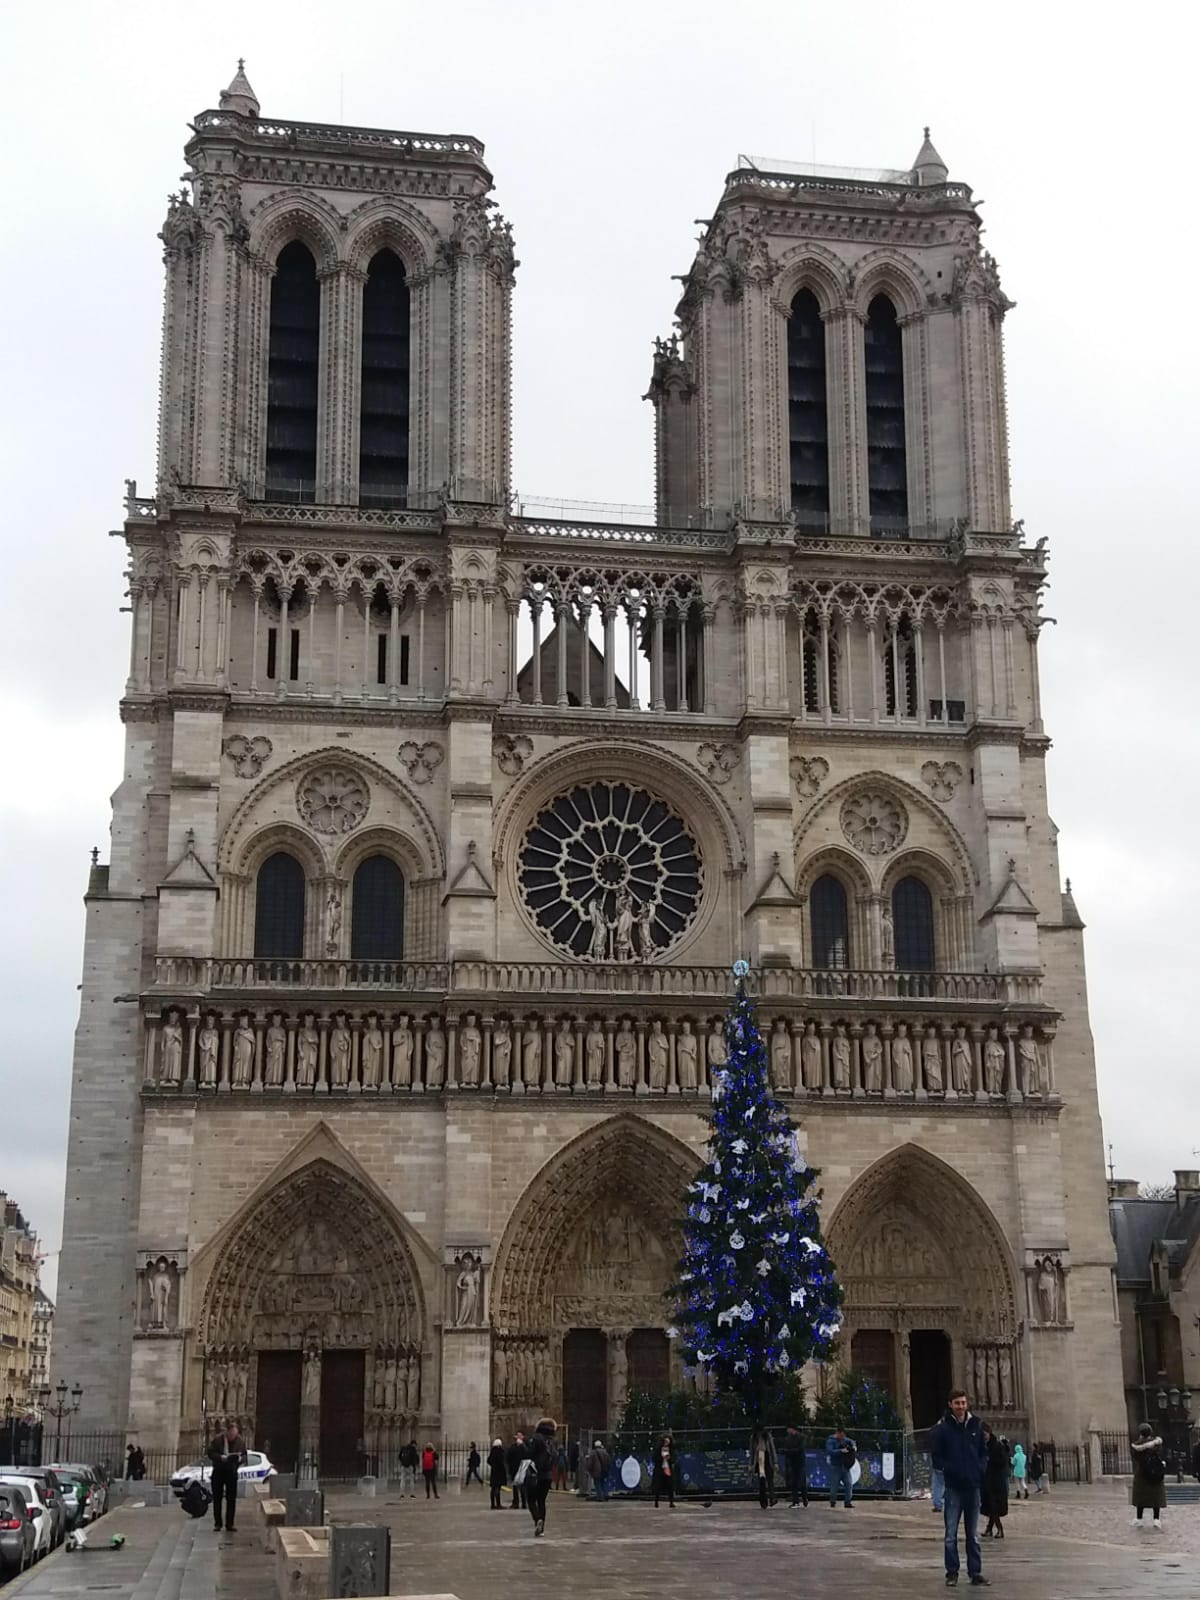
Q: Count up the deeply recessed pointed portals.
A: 3